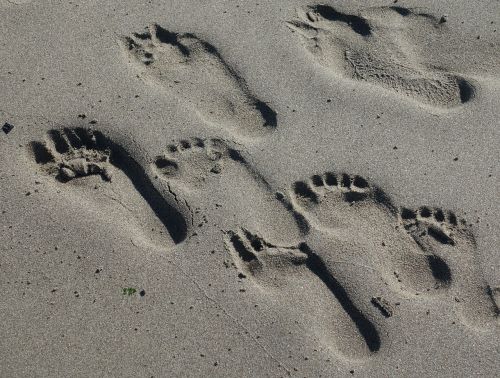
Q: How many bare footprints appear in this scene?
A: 7